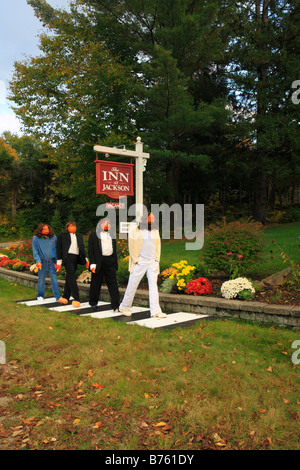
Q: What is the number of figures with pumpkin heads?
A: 4